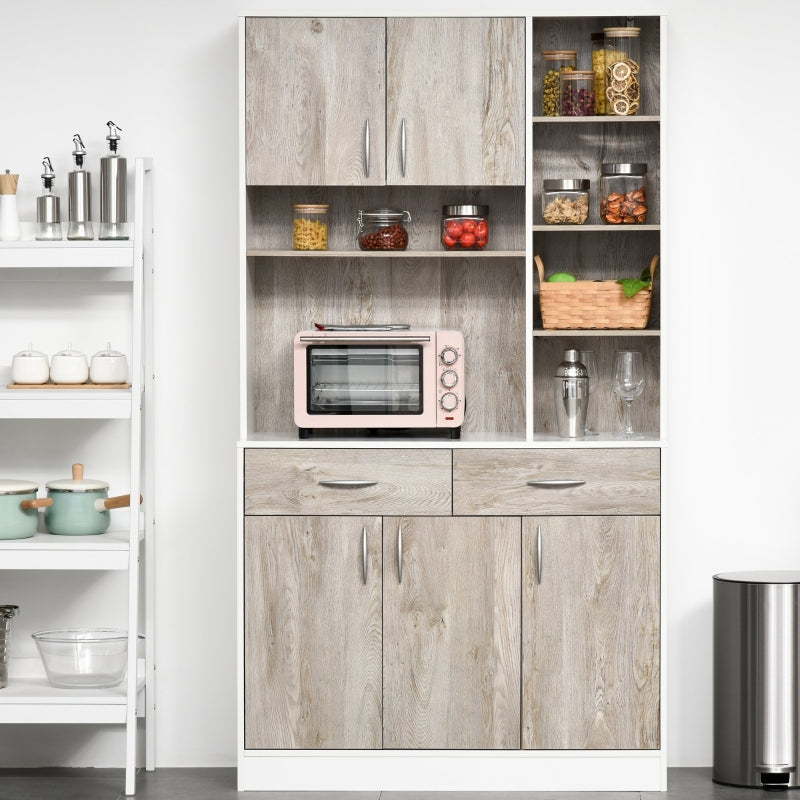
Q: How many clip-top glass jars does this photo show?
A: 1